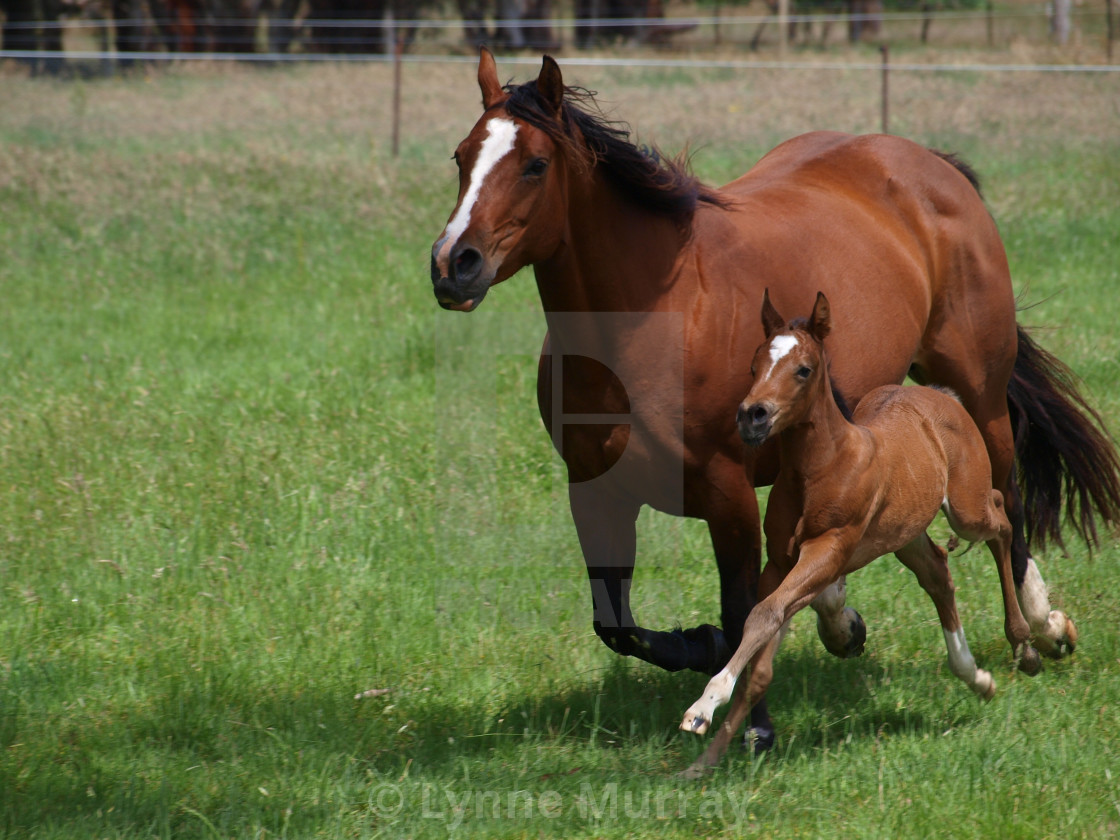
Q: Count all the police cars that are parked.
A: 0